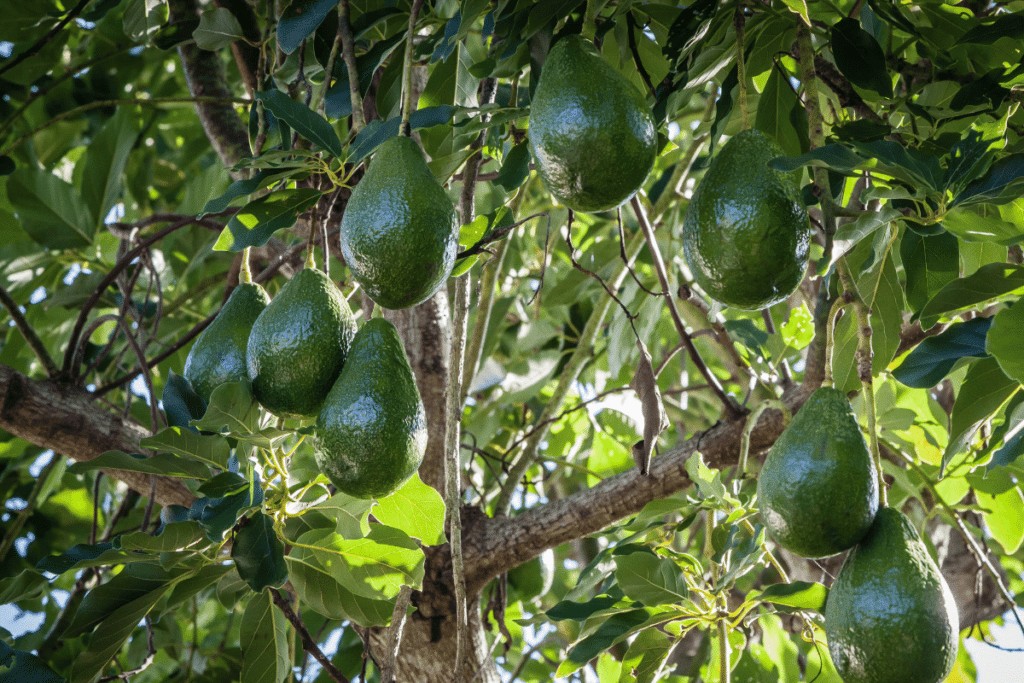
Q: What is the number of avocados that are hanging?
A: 8